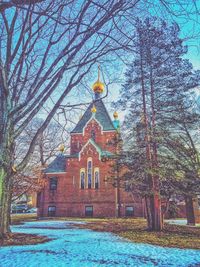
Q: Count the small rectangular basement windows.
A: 3